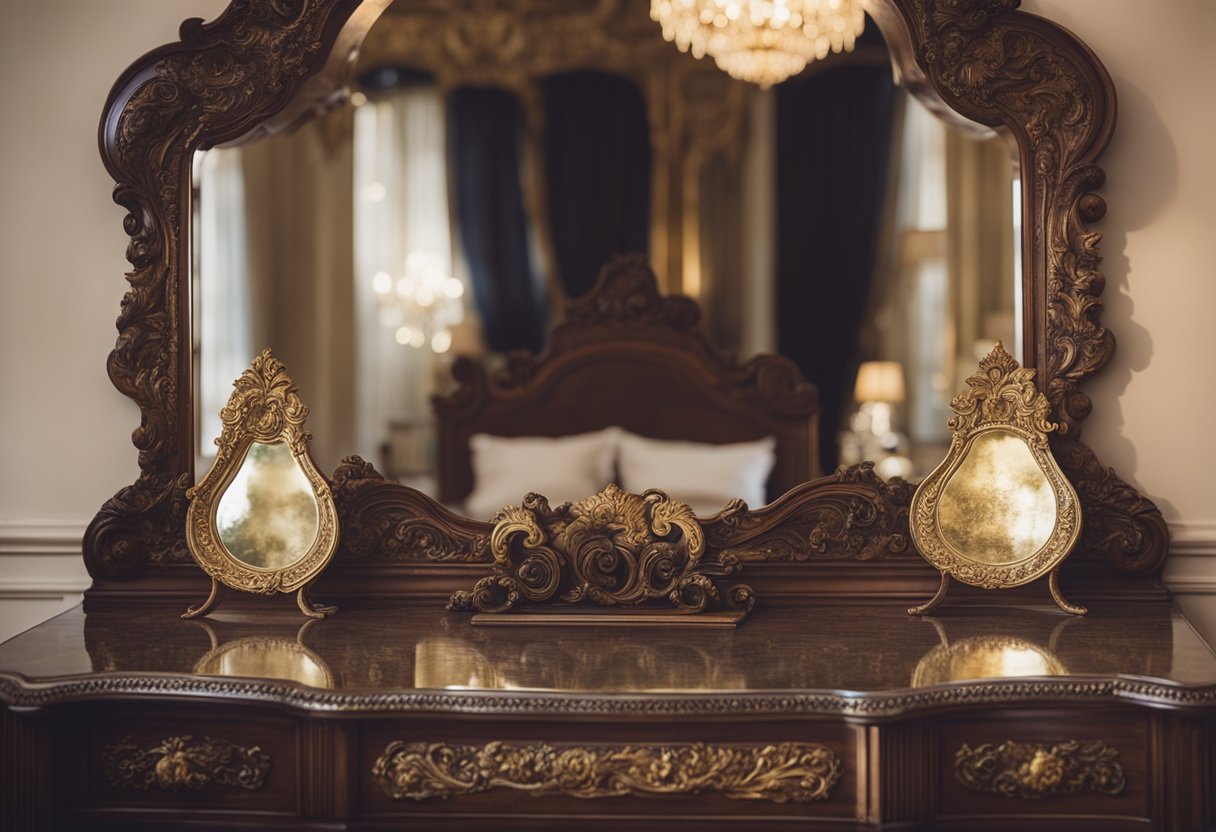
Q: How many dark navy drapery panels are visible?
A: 3